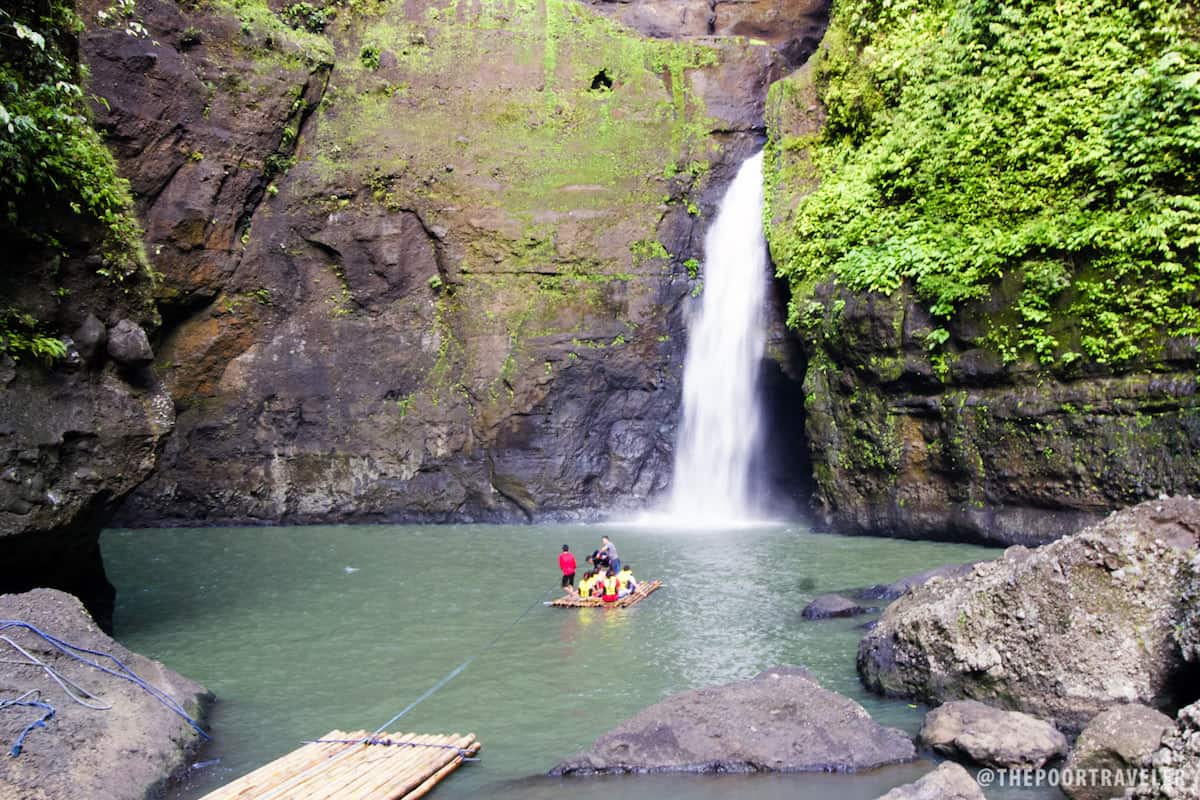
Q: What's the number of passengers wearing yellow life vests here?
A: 4